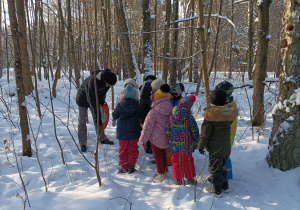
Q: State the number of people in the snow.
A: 10